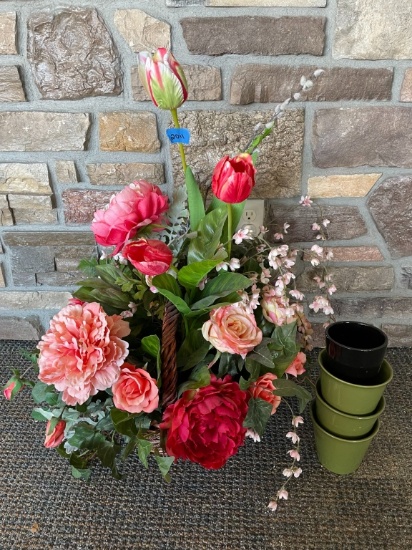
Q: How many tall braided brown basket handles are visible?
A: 1